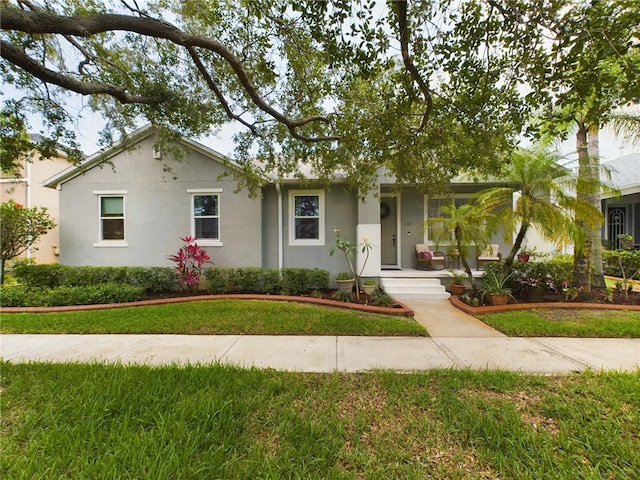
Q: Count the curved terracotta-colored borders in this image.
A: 2